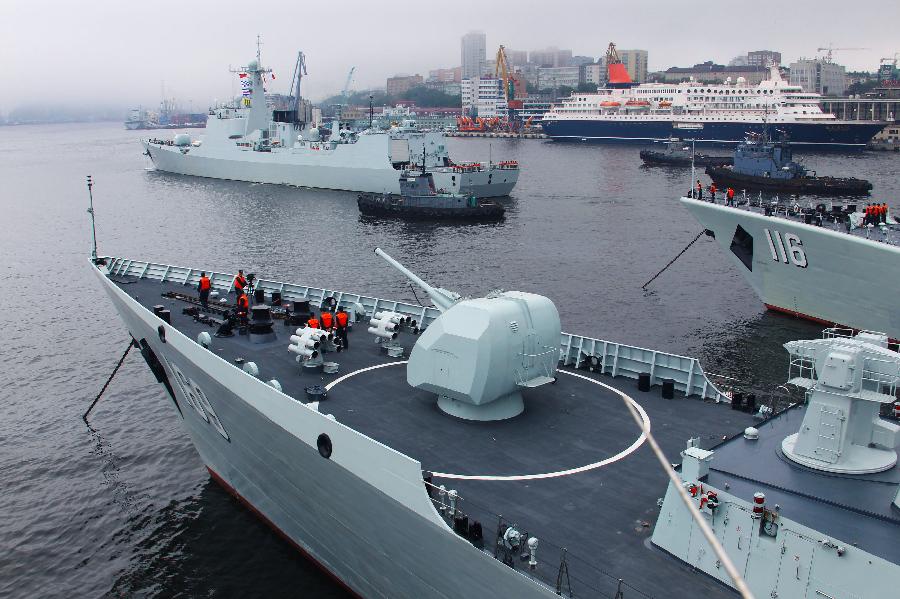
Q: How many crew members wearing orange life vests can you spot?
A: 13